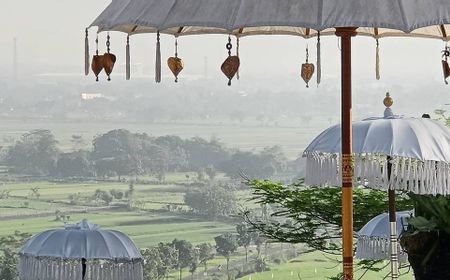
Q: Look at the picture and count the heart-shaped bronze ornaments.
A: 6